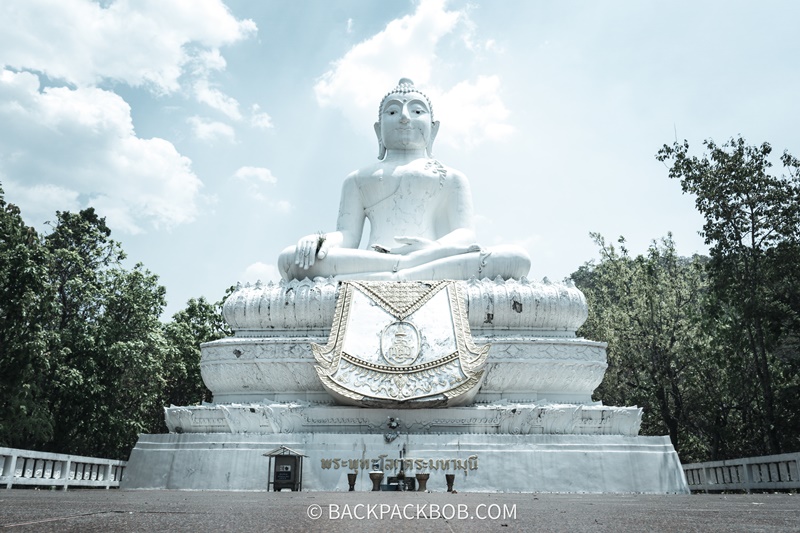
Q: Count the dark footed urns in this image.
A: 4